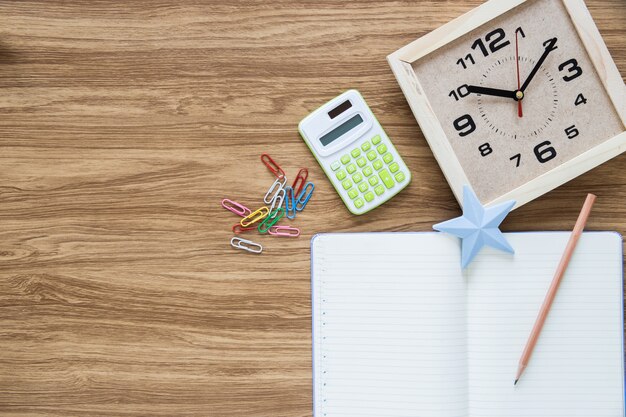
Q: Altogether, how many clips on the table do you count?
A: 12